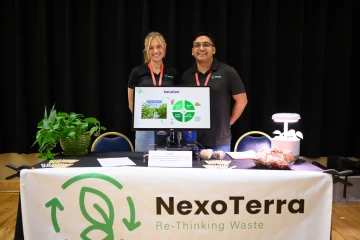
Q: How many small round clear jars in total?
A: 2